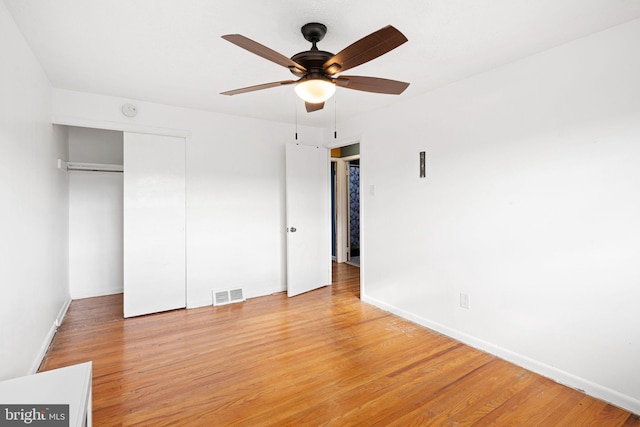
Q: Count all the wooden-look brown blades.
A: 5